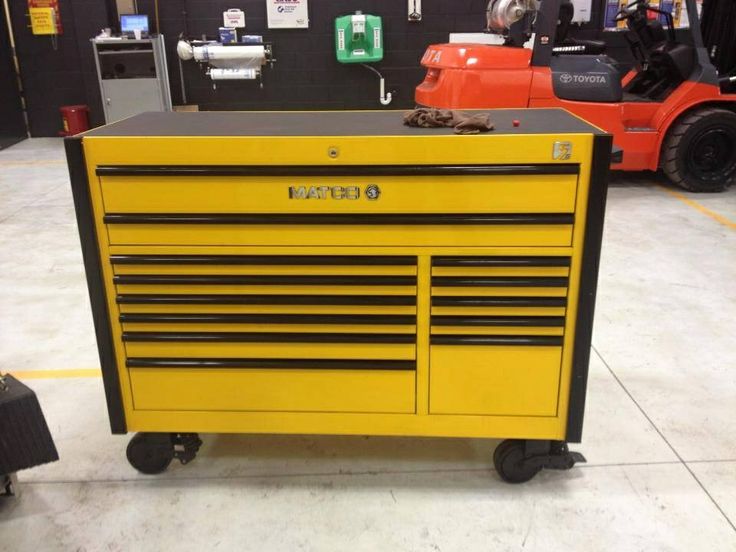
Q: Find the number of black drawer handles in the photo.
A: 13